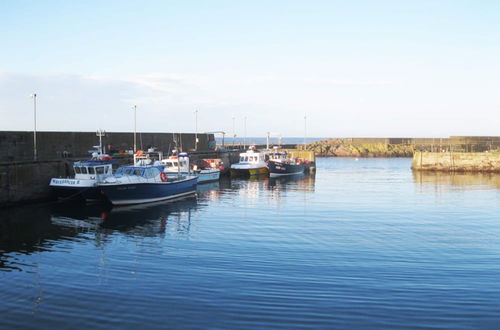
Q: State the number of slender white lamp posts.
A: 6